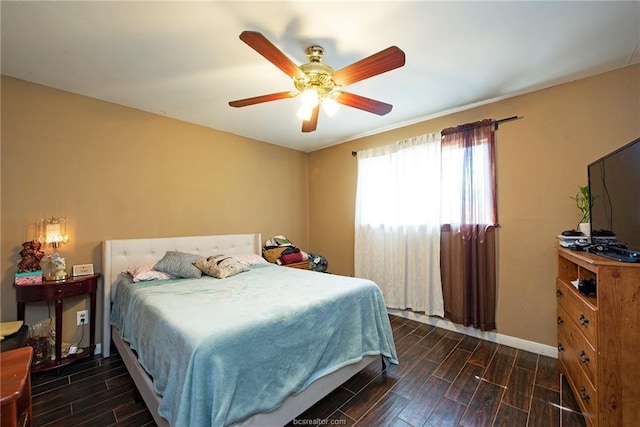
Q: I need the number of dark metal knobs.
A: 6